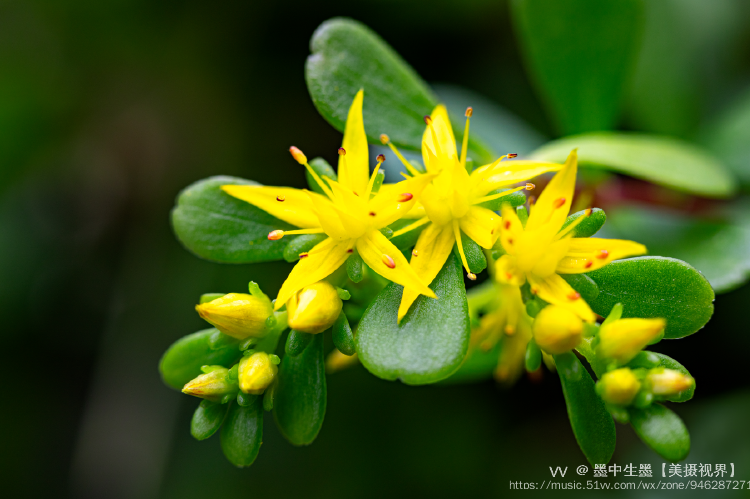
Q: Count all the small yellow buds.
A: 8